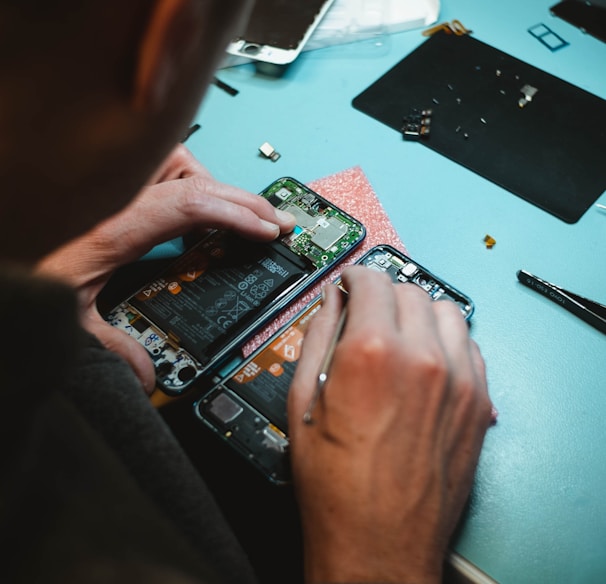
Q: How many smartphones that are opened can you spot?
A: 2